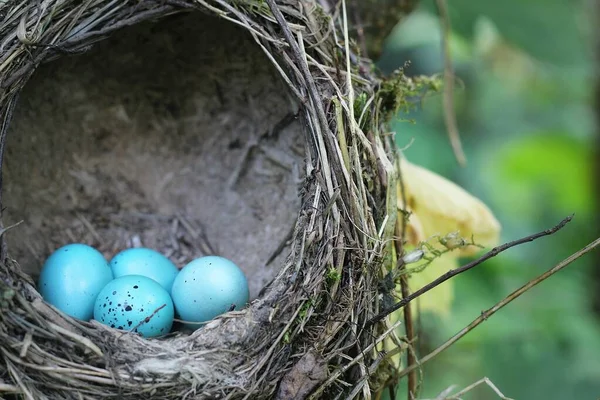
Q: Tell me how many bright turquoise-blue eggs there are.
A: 4